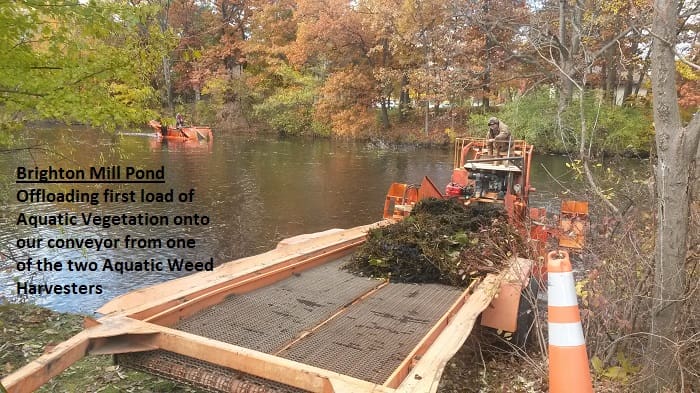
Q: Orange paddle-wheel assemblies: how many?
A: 2